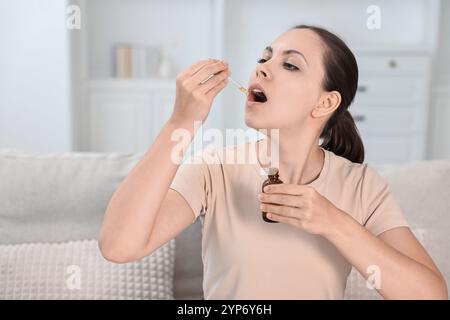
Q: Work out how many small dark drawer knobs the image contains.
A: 3